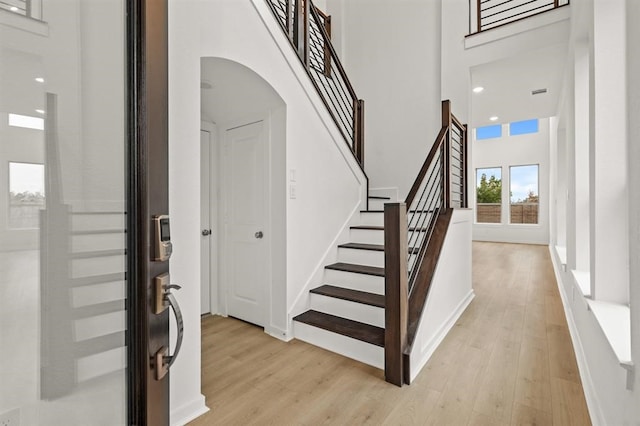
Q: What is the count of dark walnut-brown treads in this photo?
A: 7